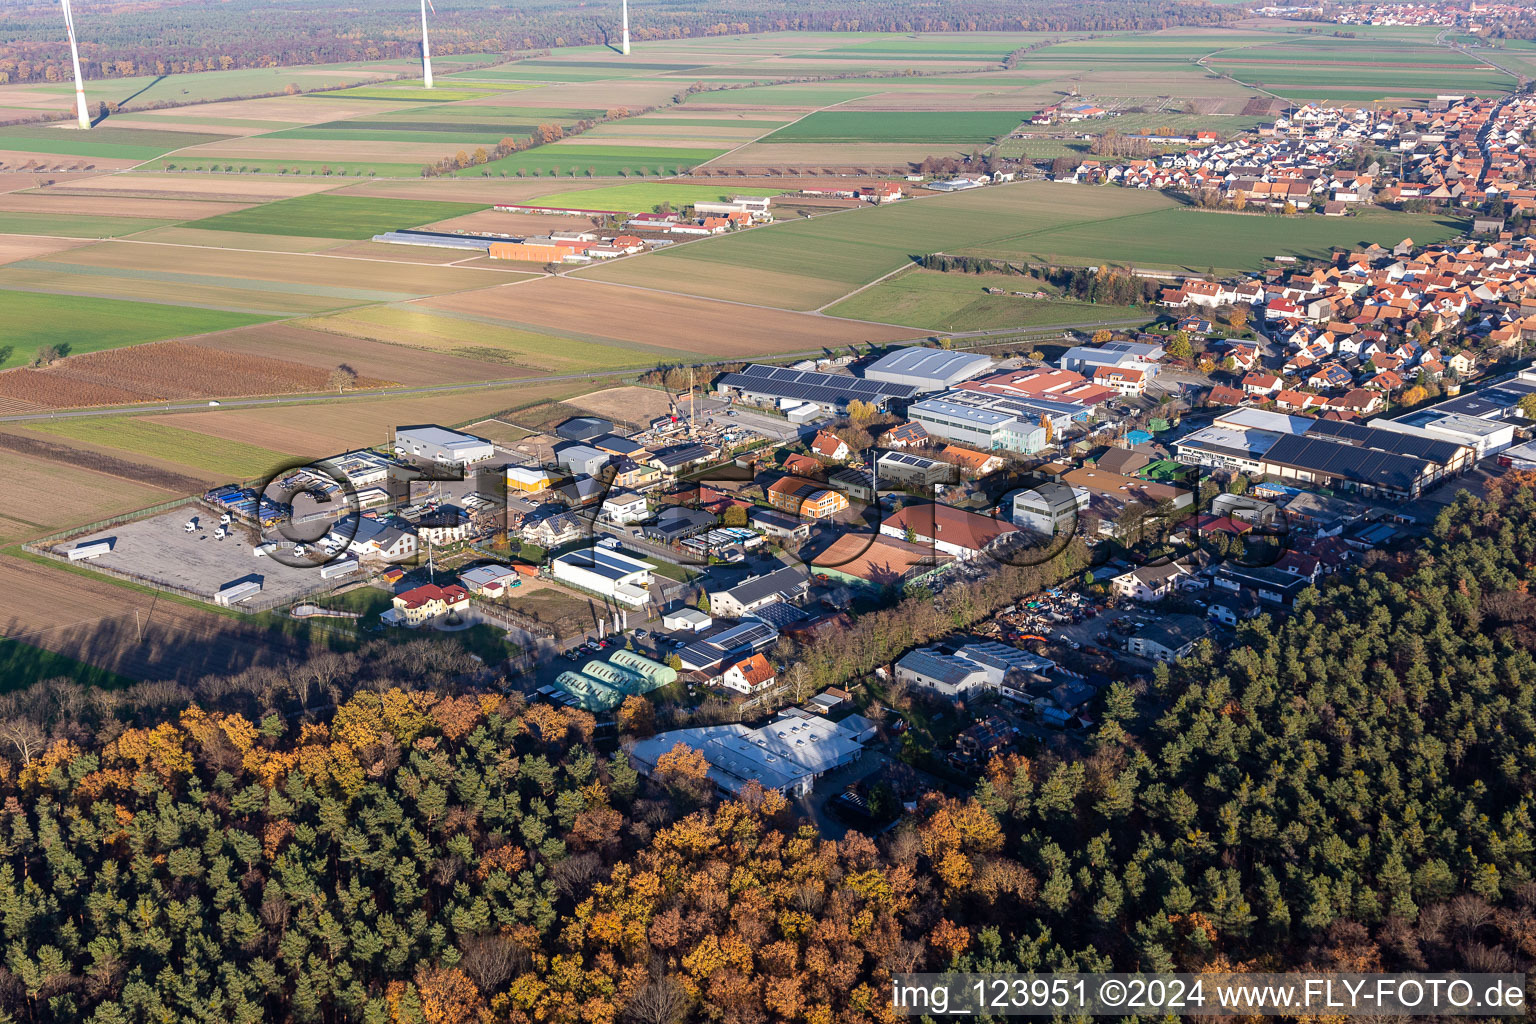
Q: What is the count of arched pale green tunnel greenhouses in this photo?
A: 3